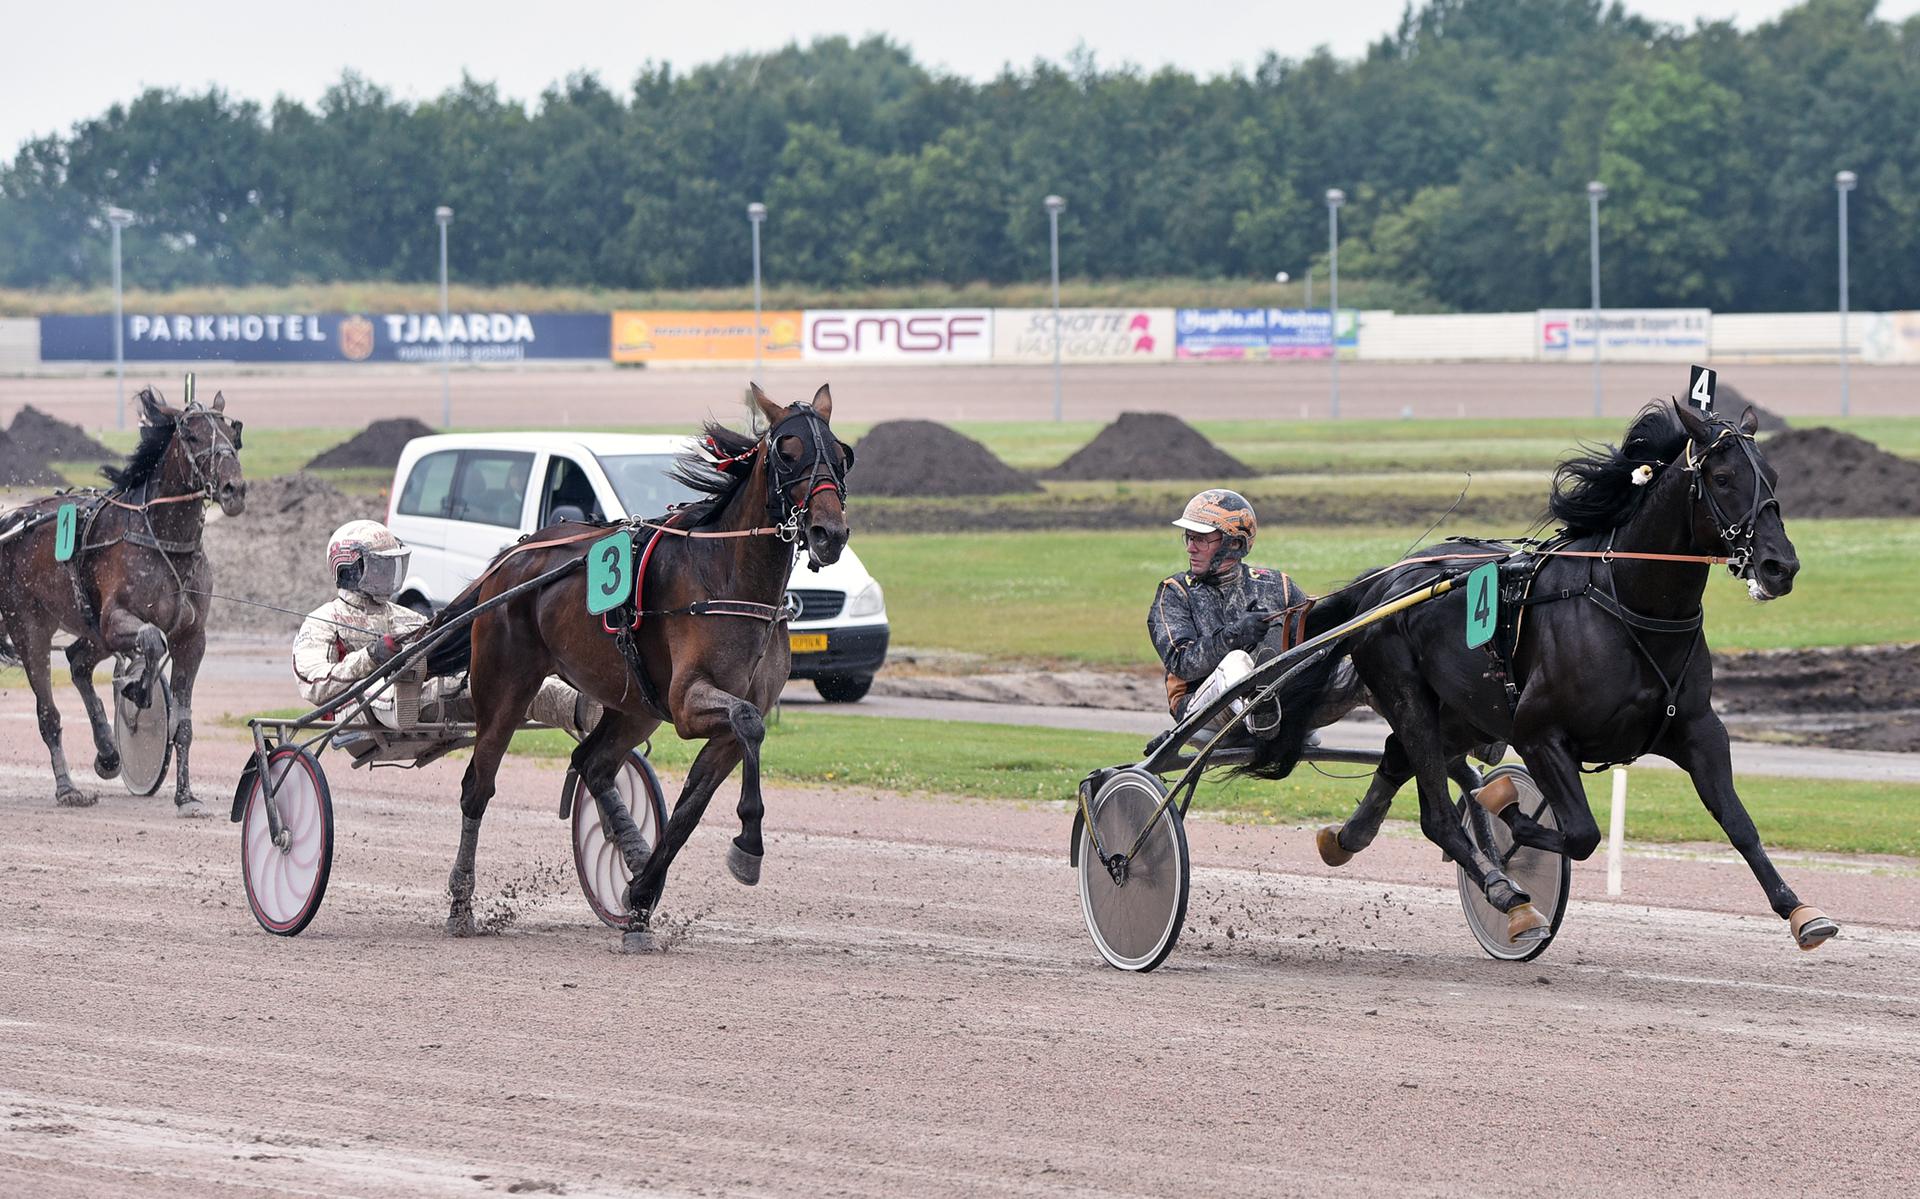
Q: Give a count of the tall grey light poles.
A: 7